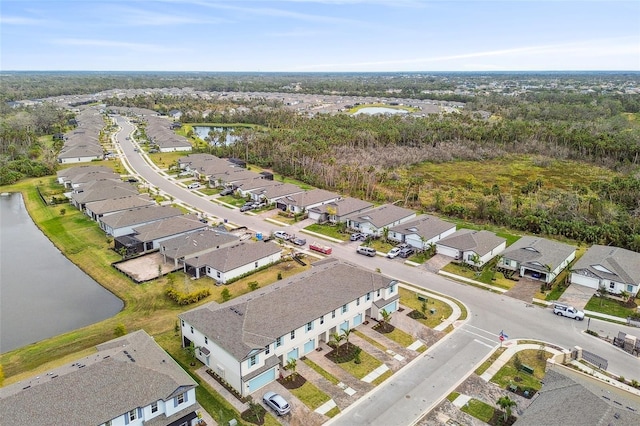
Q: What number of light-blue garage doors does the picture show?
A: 6